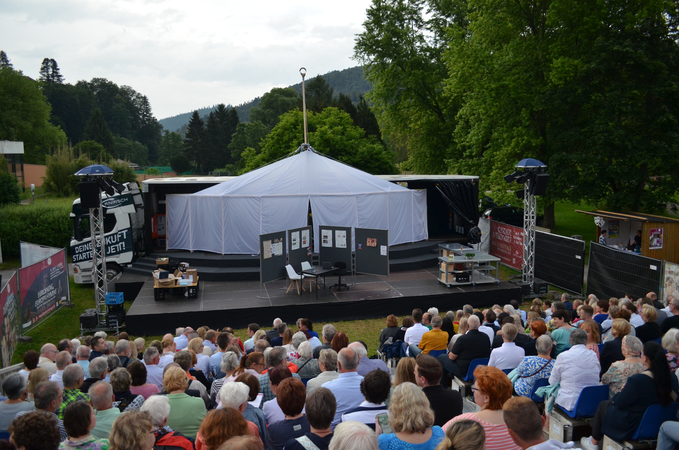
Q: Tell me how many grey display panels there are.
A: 4